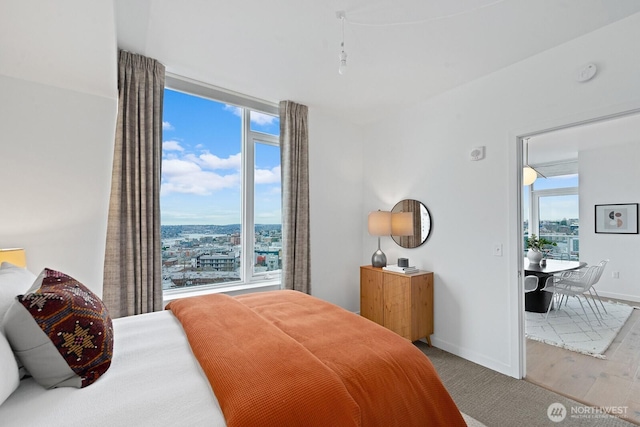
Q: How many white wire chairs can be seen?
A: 3